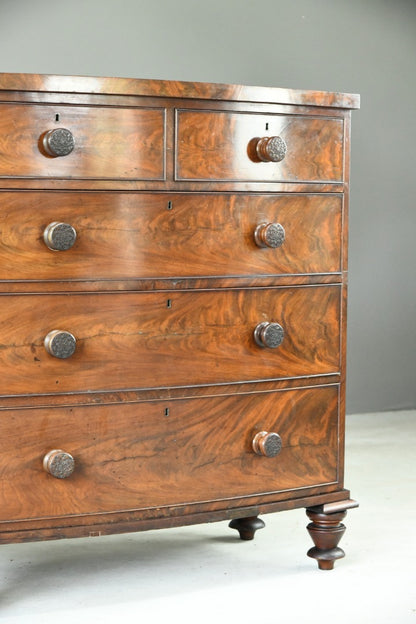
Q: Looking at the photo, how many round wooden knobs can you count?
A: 8